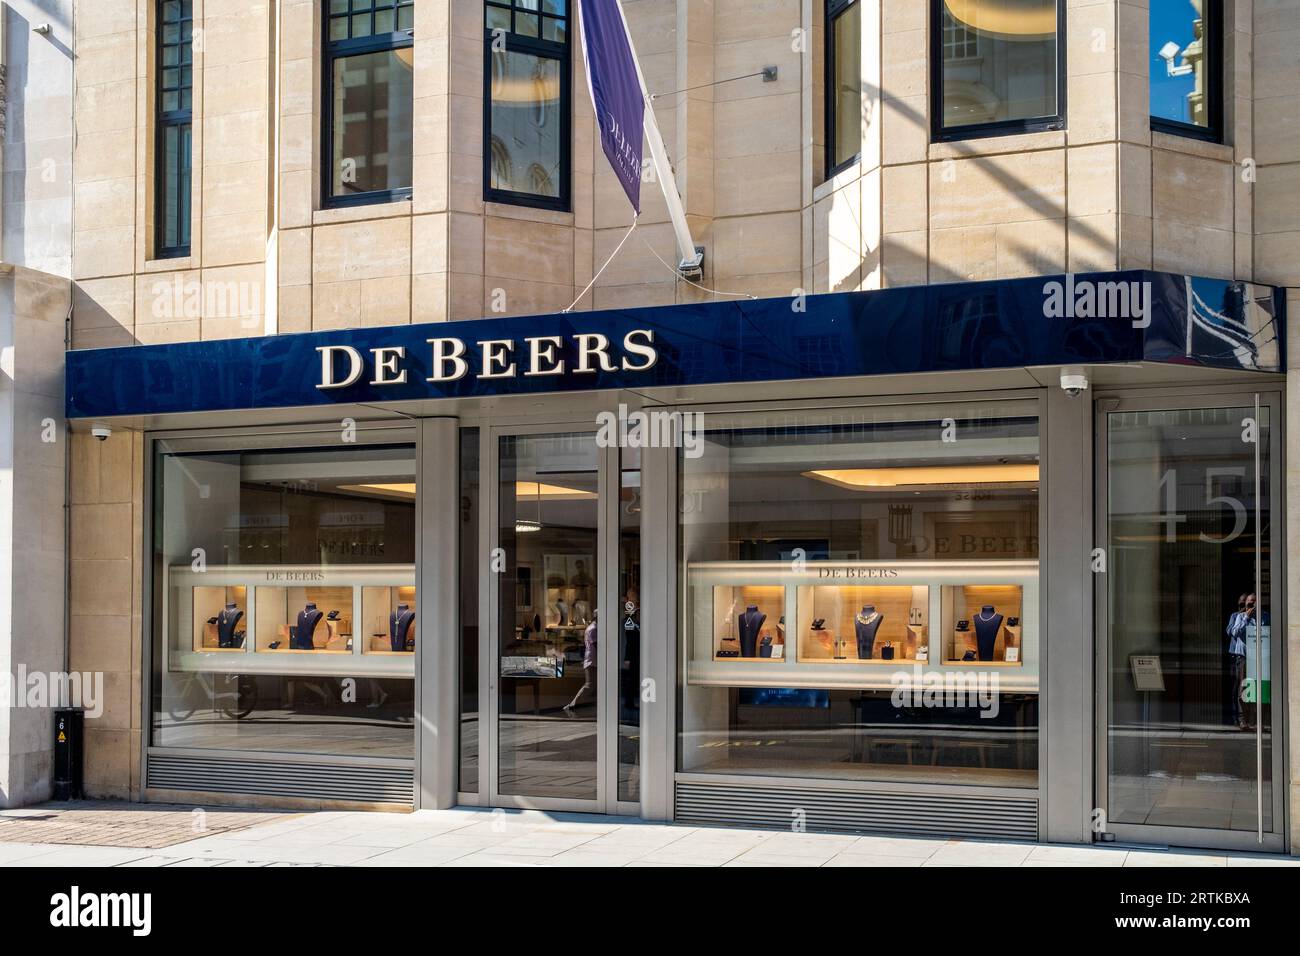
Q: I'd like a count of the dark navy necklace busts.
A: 6